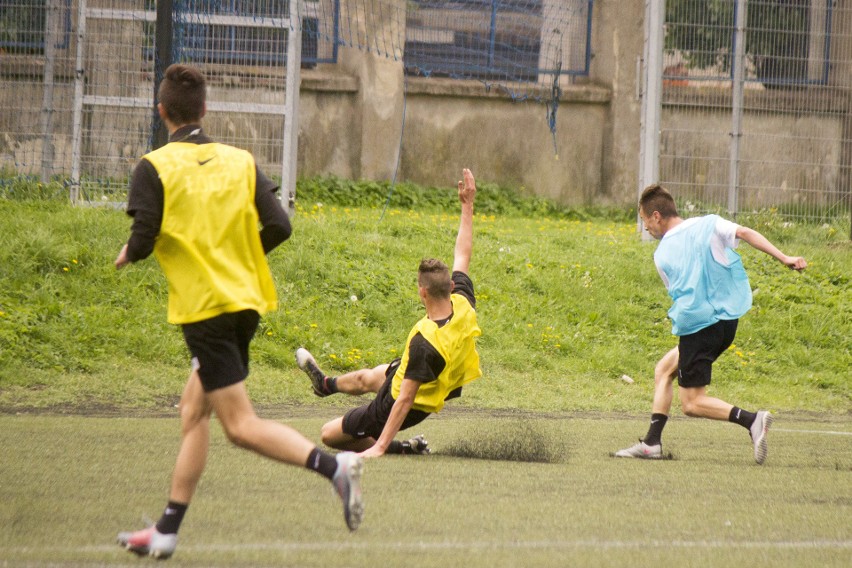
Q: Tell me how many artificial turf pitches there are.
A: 1